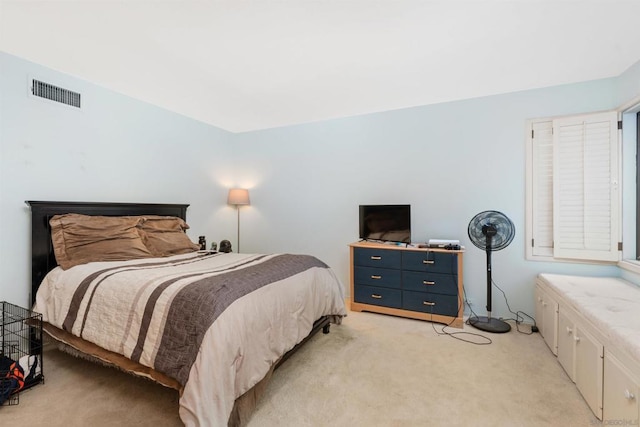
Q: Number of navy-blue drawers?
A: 6